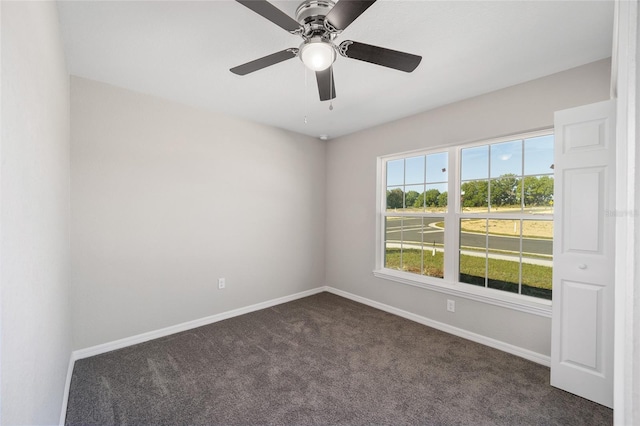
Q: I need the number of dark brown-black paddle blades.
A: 5